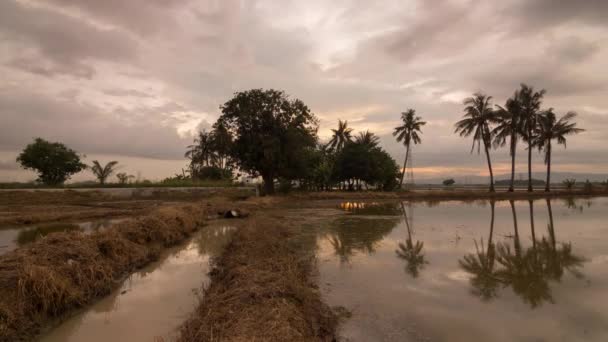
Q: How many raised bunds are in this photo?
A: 2